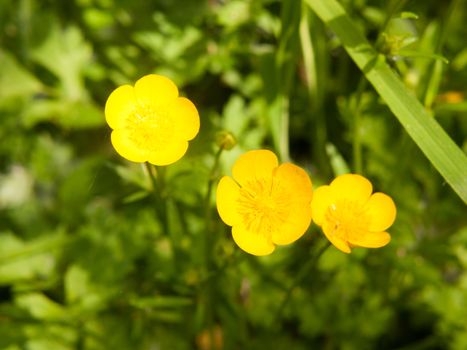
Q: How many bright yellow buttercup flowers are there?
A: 3